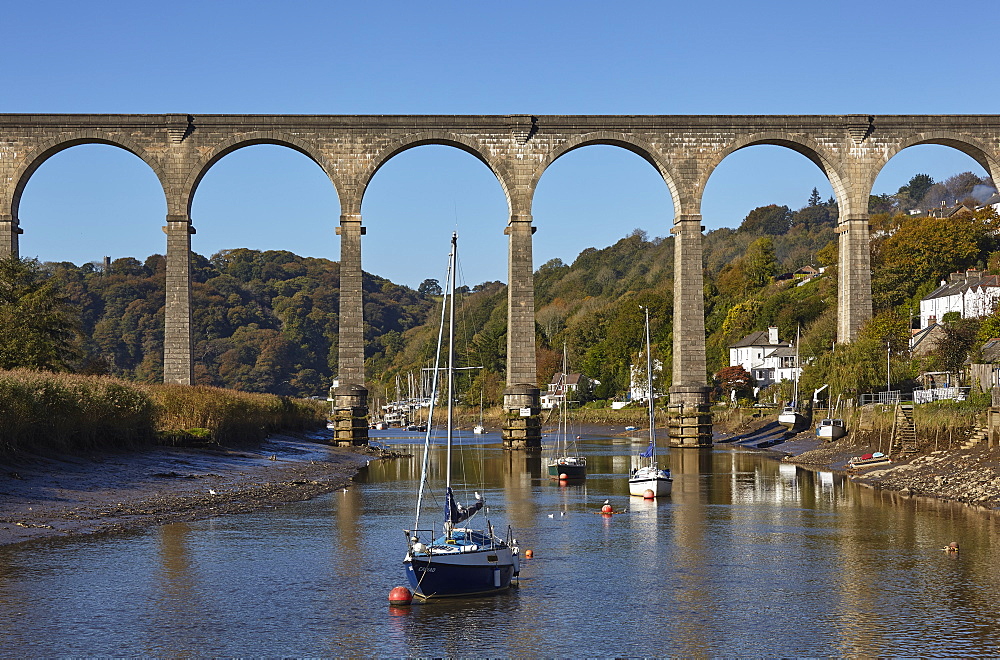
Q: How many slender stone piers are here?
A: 6